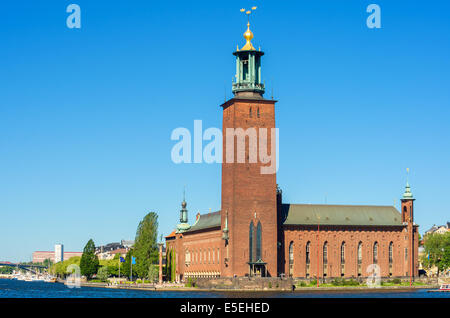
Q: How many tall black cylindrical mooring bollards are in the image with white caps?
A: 0